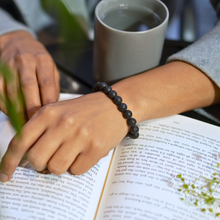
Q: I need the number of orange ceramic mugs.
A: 0